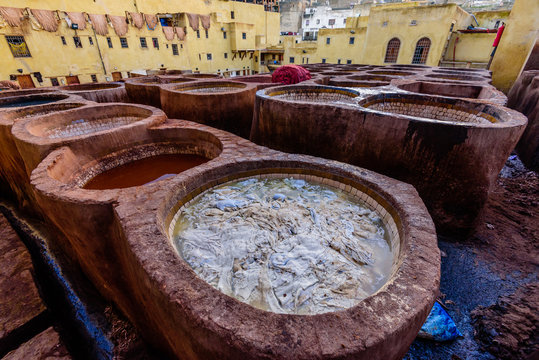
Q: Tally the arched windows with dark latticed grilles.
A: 2